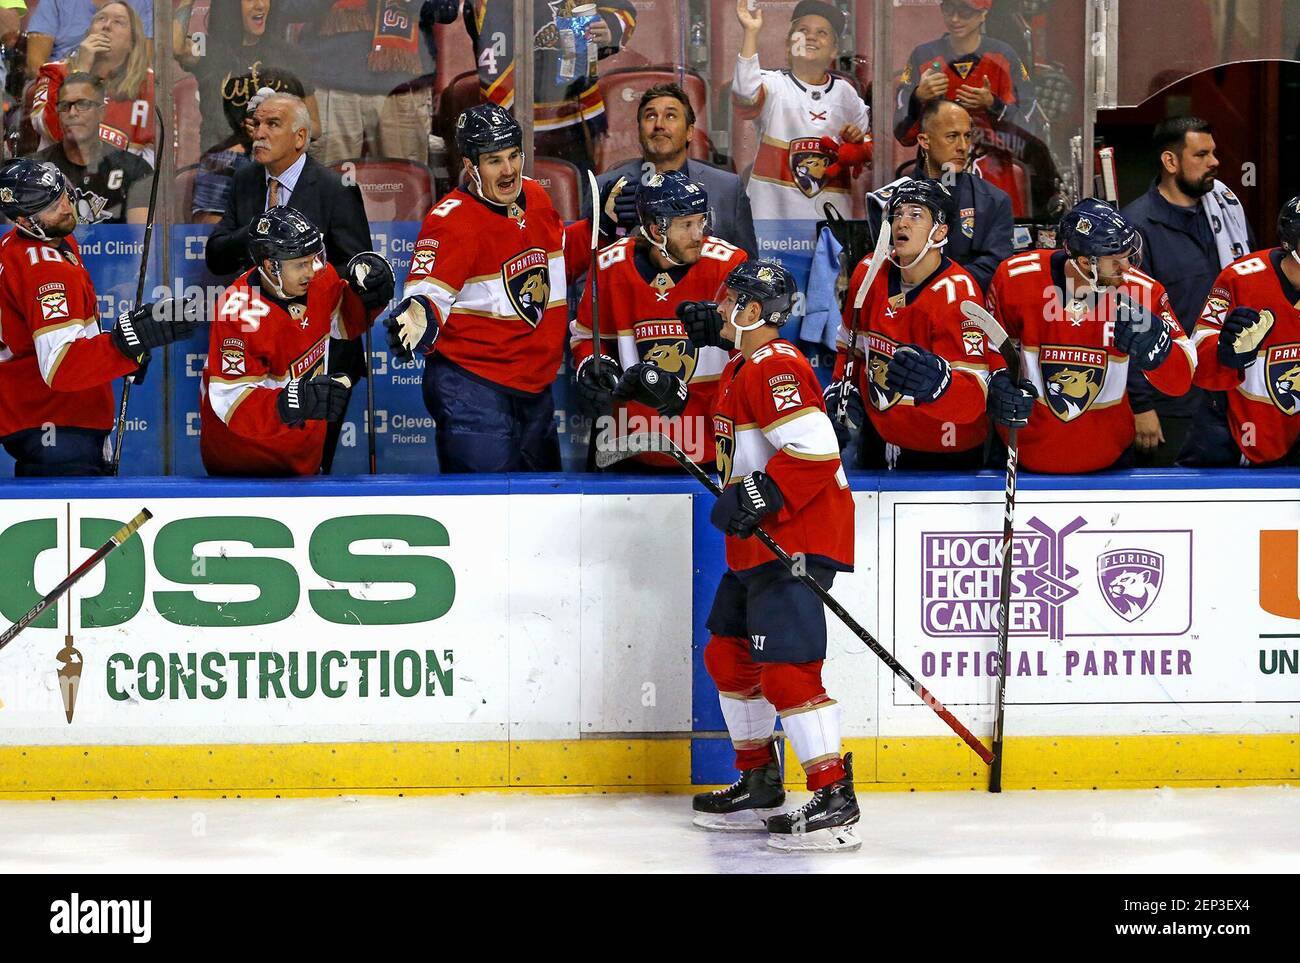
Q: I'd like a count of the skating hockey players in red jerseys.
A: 1